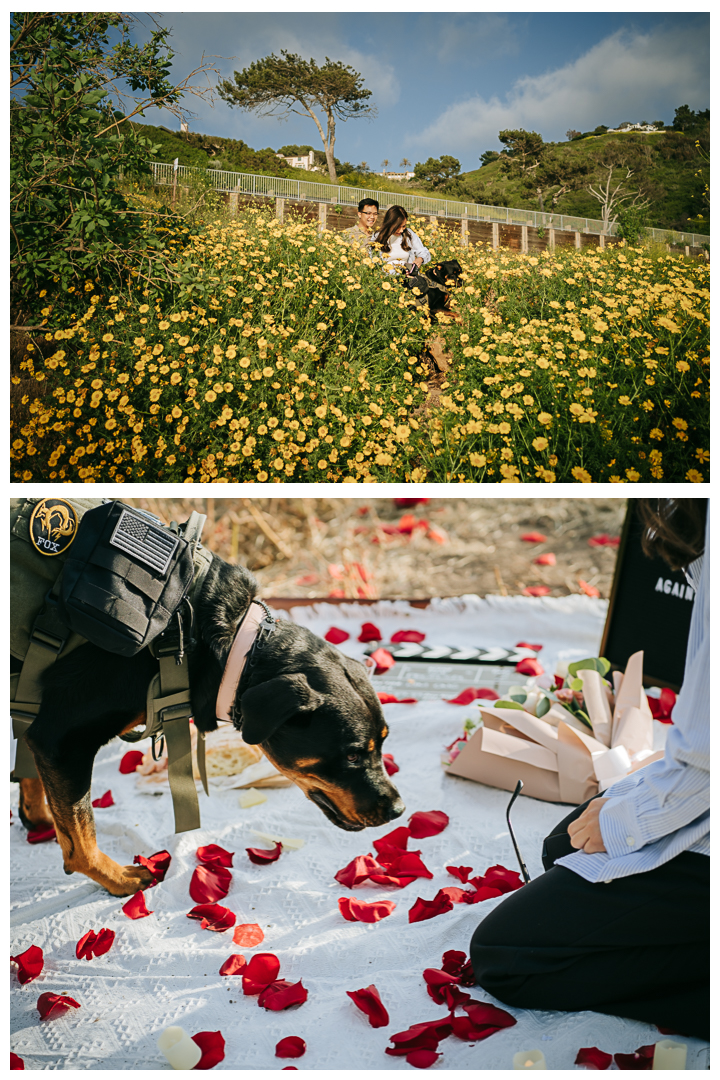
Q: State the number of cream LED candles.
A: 3